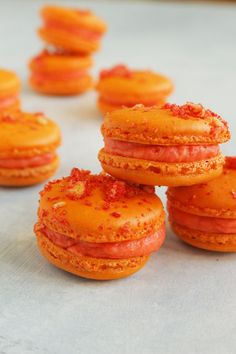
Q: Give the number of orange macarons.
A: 8